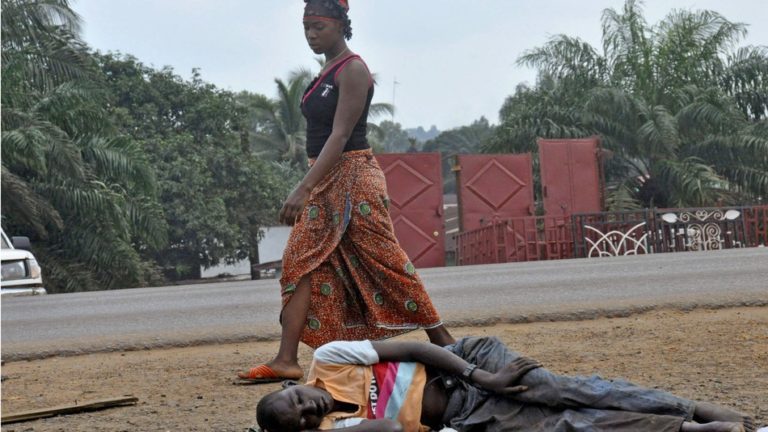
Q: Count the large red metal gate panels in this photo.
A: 3